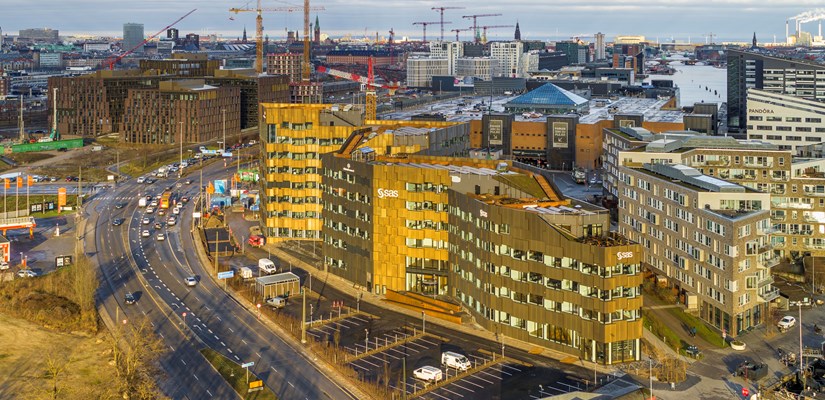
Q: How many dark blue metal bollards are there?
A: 0